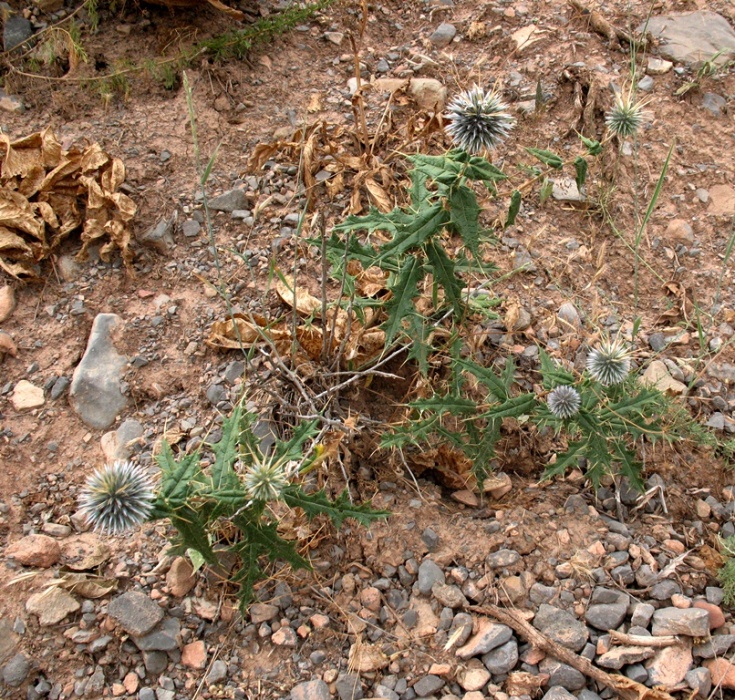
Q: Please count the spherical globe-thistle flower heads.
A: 6